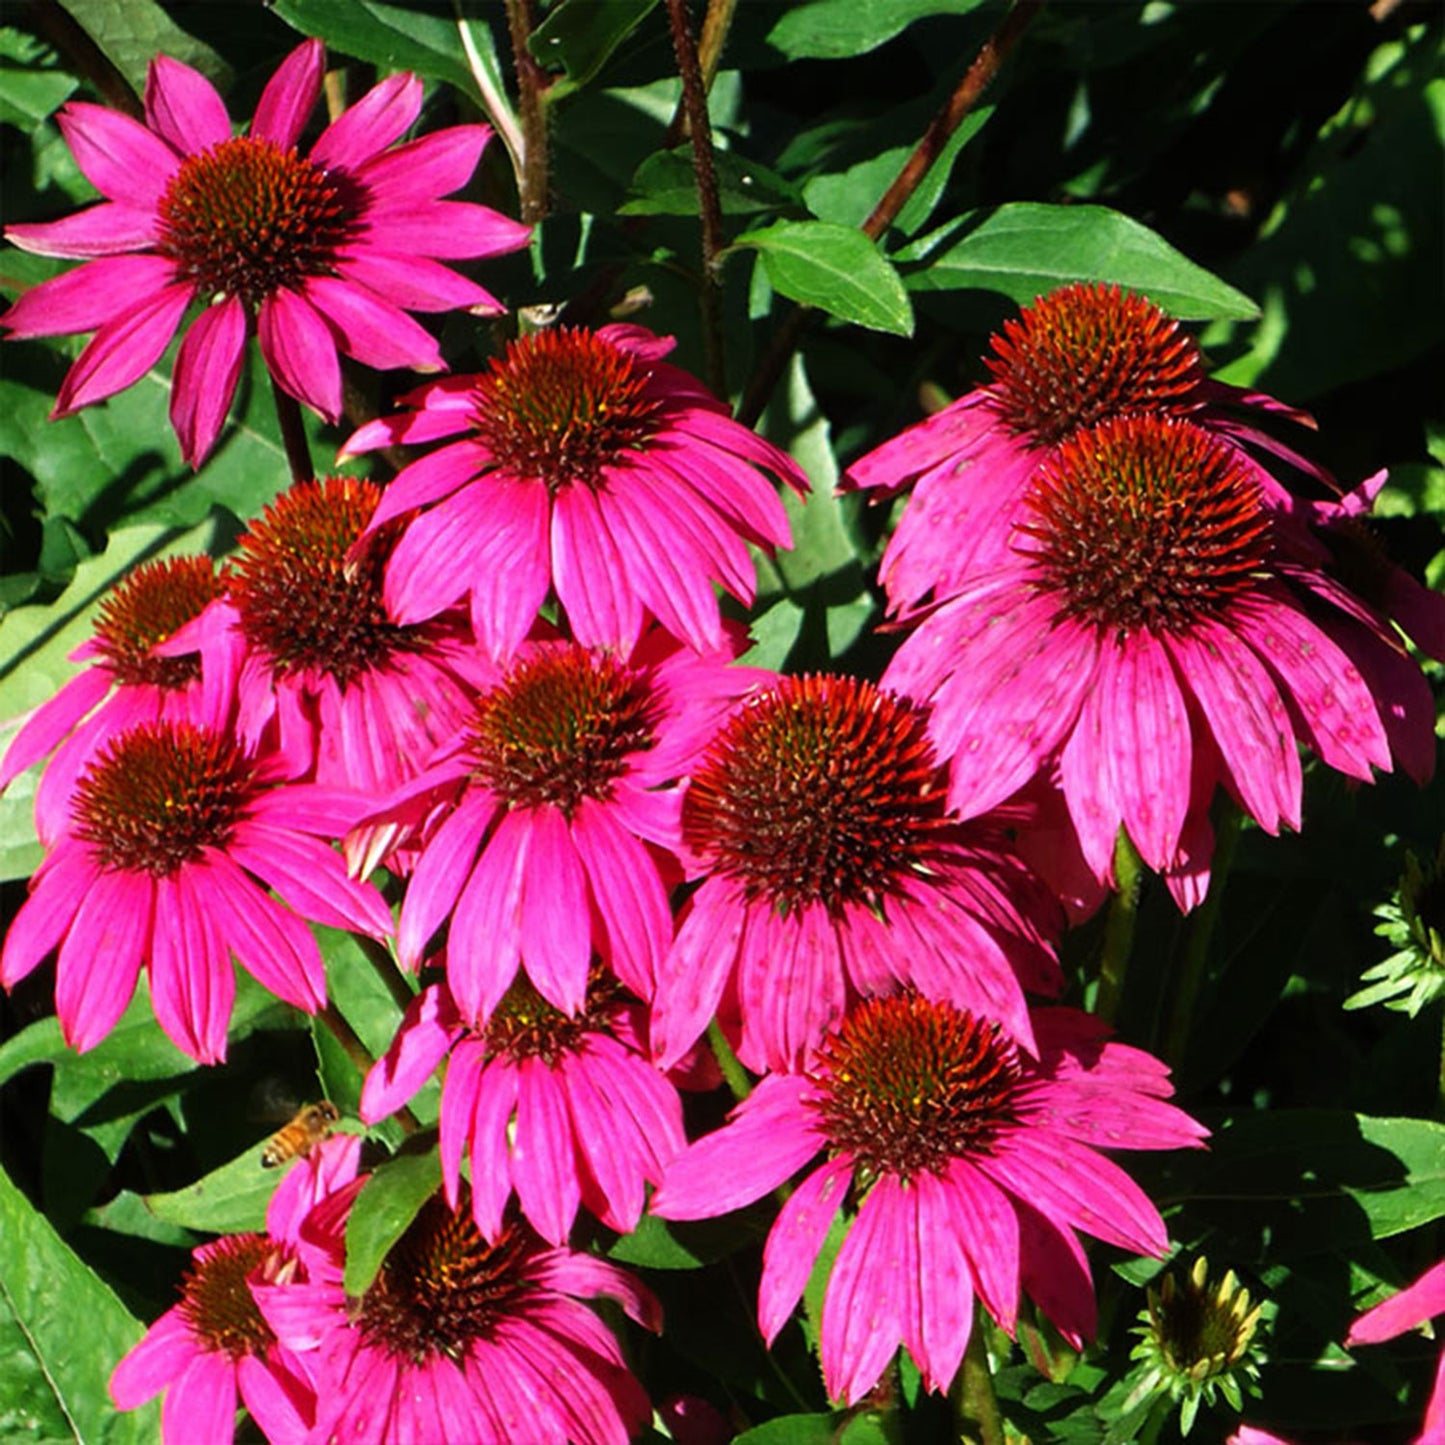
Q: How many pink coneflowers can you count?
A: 13